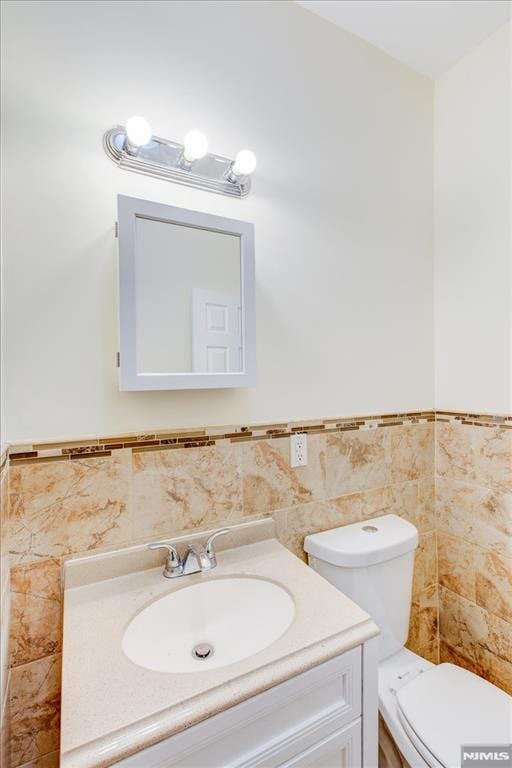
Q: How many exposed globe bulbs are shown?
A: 3